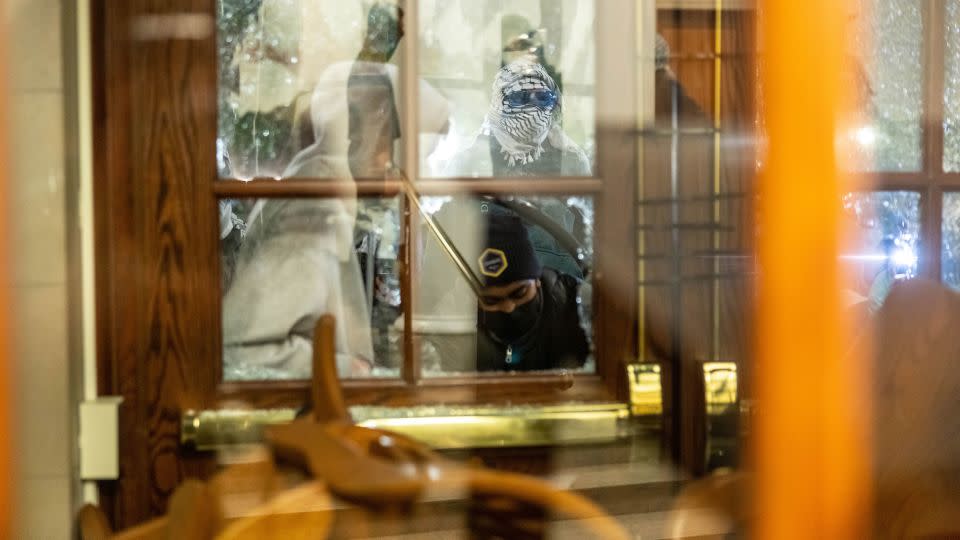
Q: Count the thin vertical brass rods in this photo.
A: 2